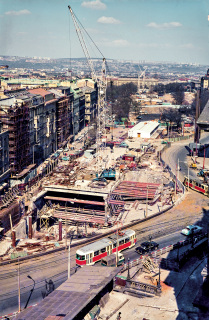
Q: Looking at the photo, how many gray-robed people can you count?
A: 0